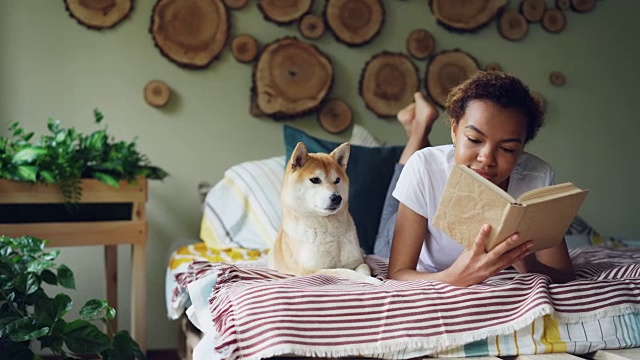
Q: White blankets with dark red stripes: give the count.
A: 1